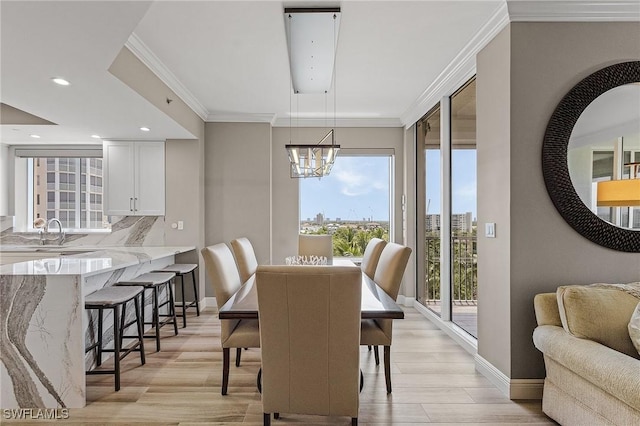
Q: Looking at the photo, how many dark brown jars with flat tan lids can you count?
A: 0